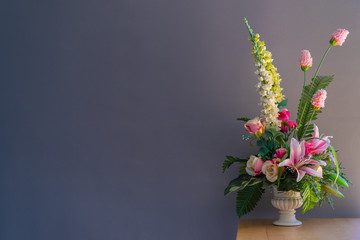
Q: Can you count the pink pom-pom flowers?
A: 3